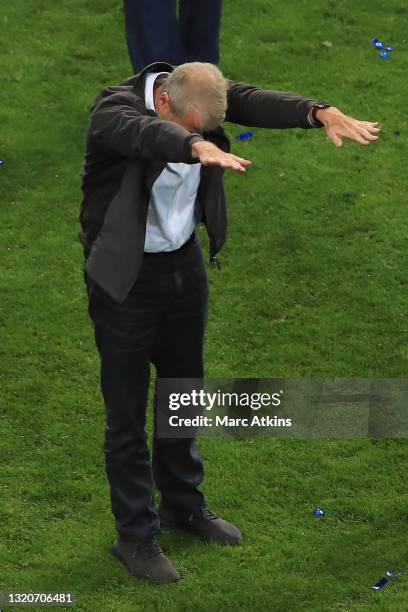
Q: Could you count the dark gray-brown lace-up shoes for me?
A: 2